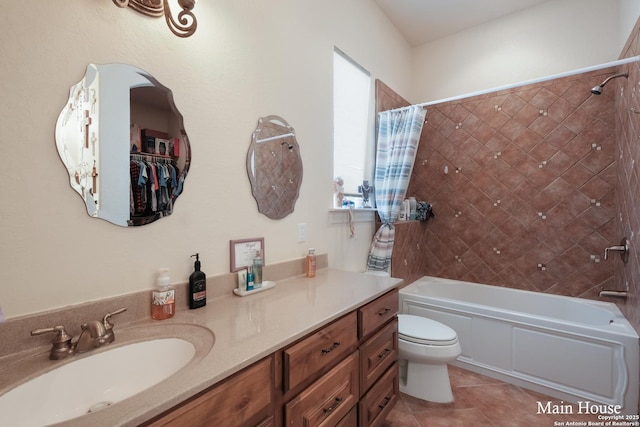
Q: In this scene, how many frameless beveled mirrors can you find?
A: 2